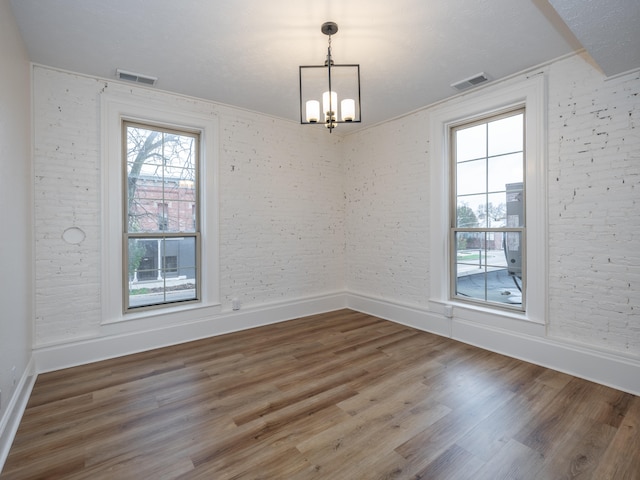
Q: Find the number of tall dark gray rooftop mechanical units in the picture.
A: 1